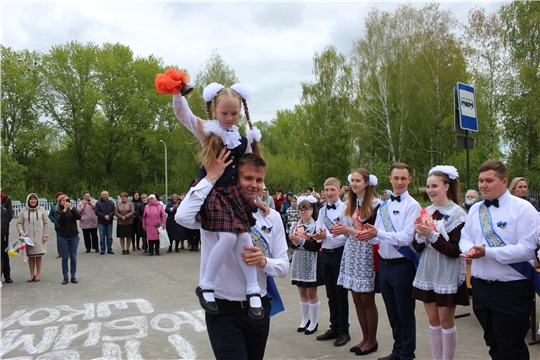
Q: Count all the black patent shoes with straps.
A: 2